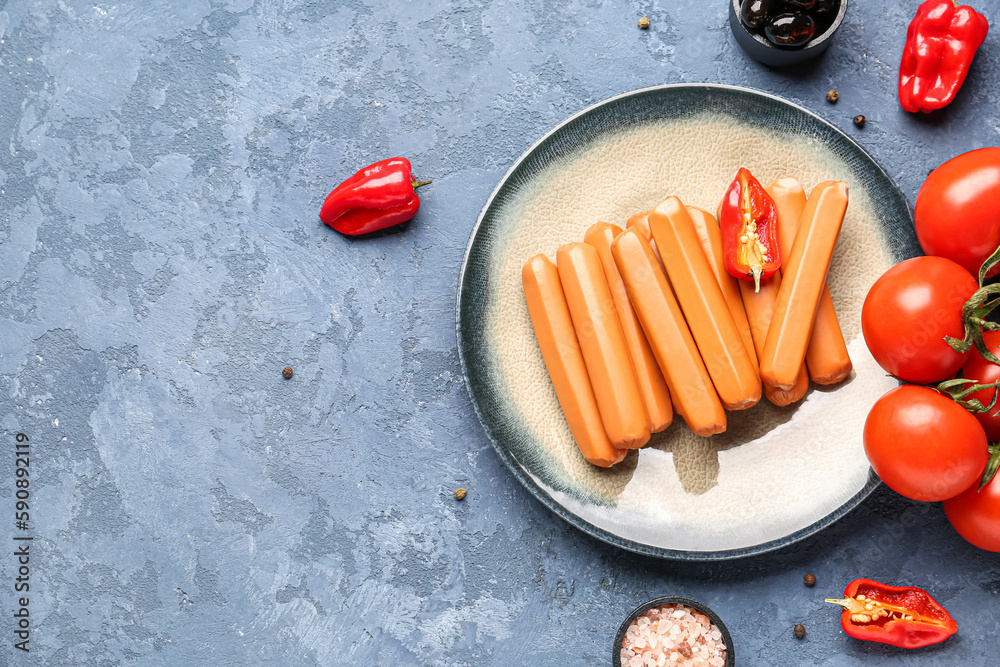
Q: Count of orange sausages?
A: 10